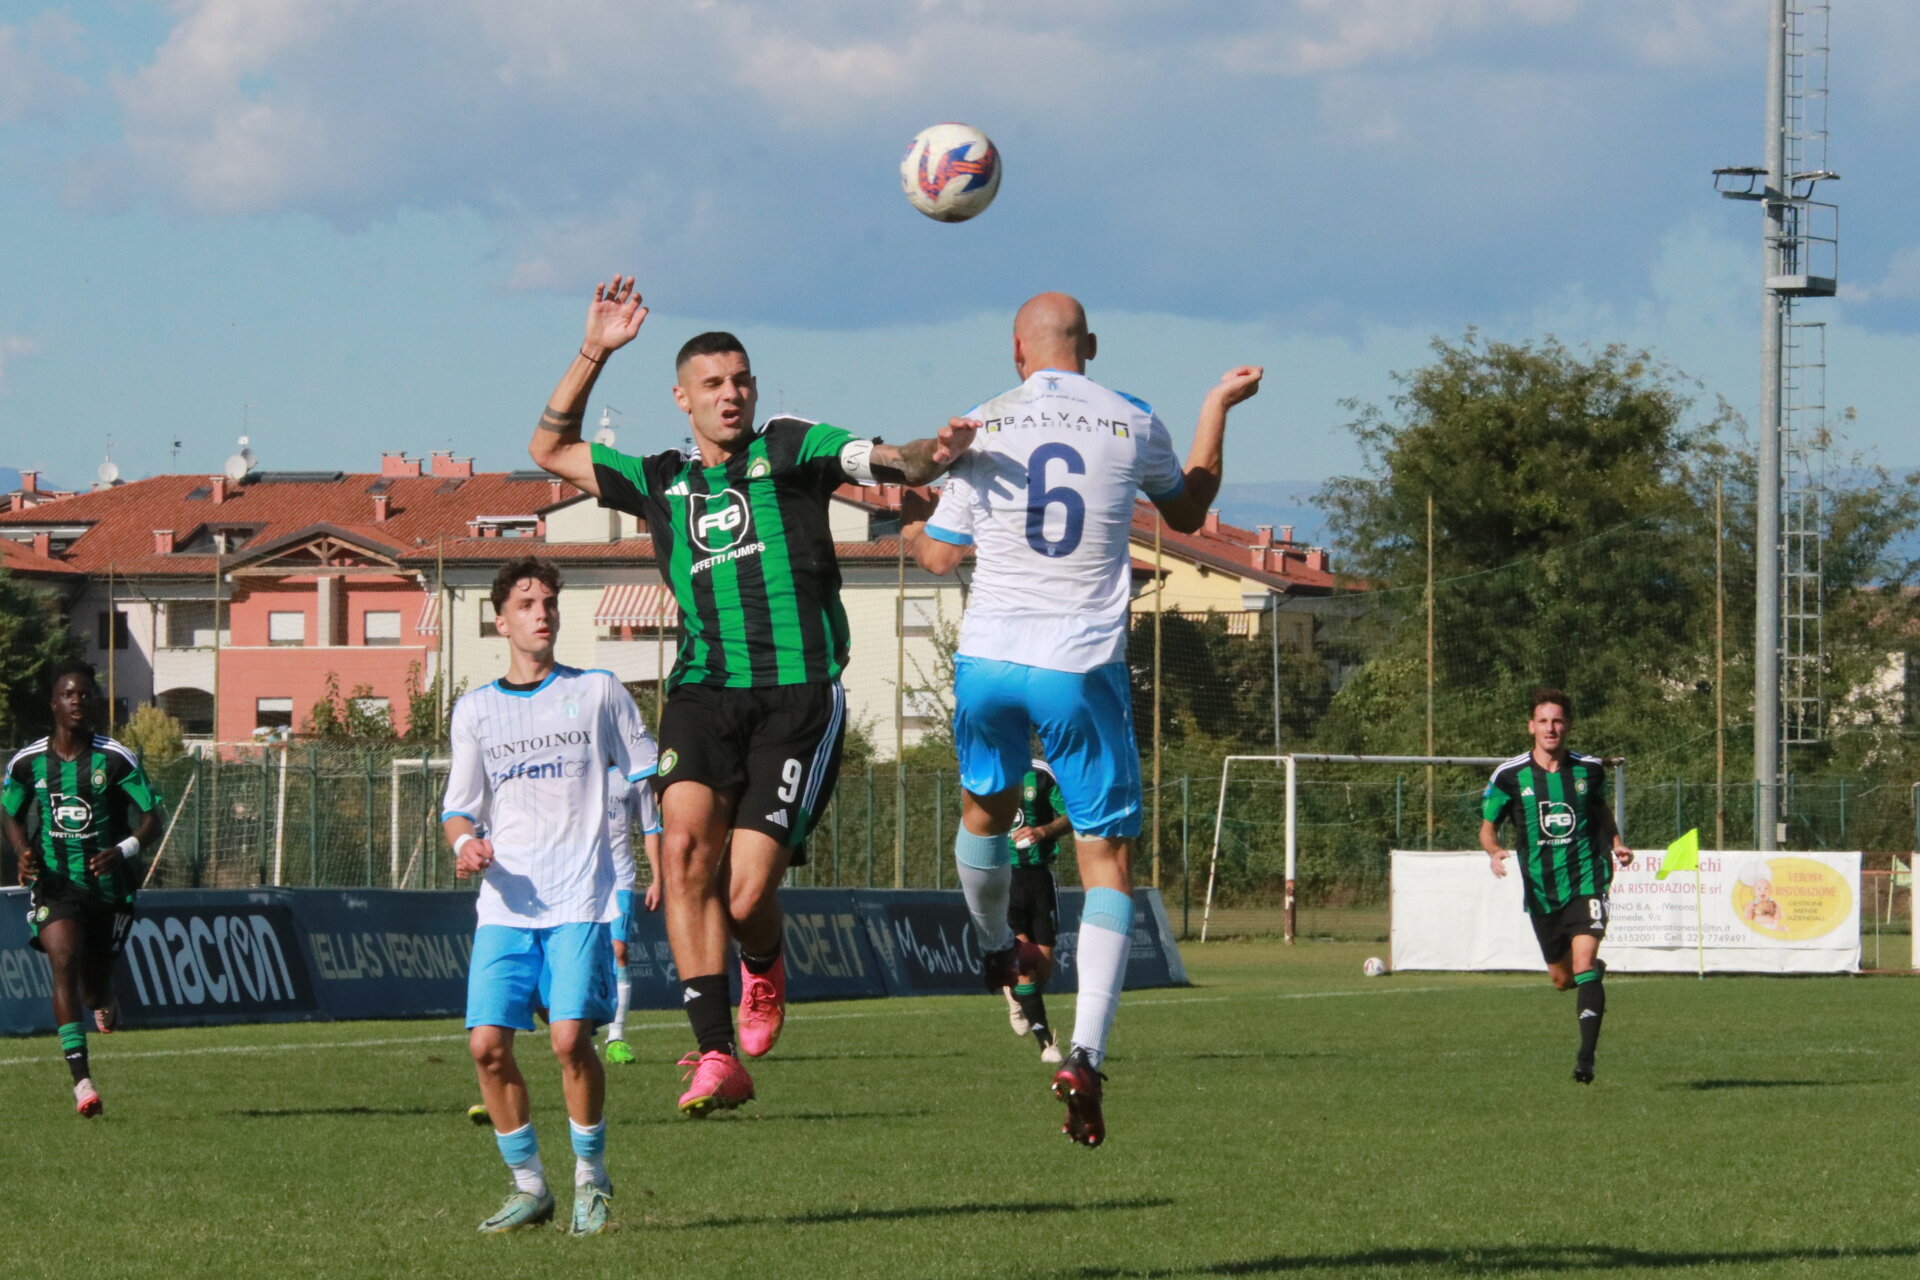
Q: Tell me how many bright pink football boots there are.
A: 2